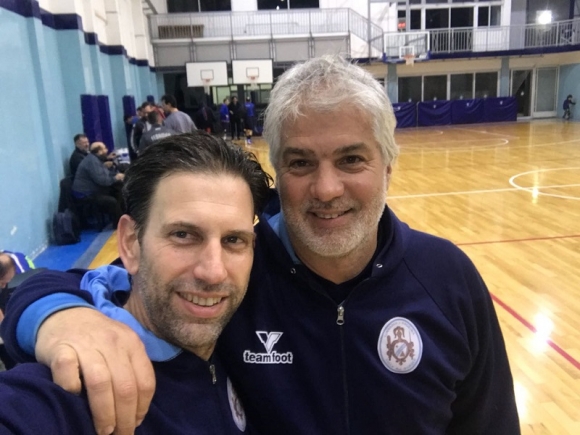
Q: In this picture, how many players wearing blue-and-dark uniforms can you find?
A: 2